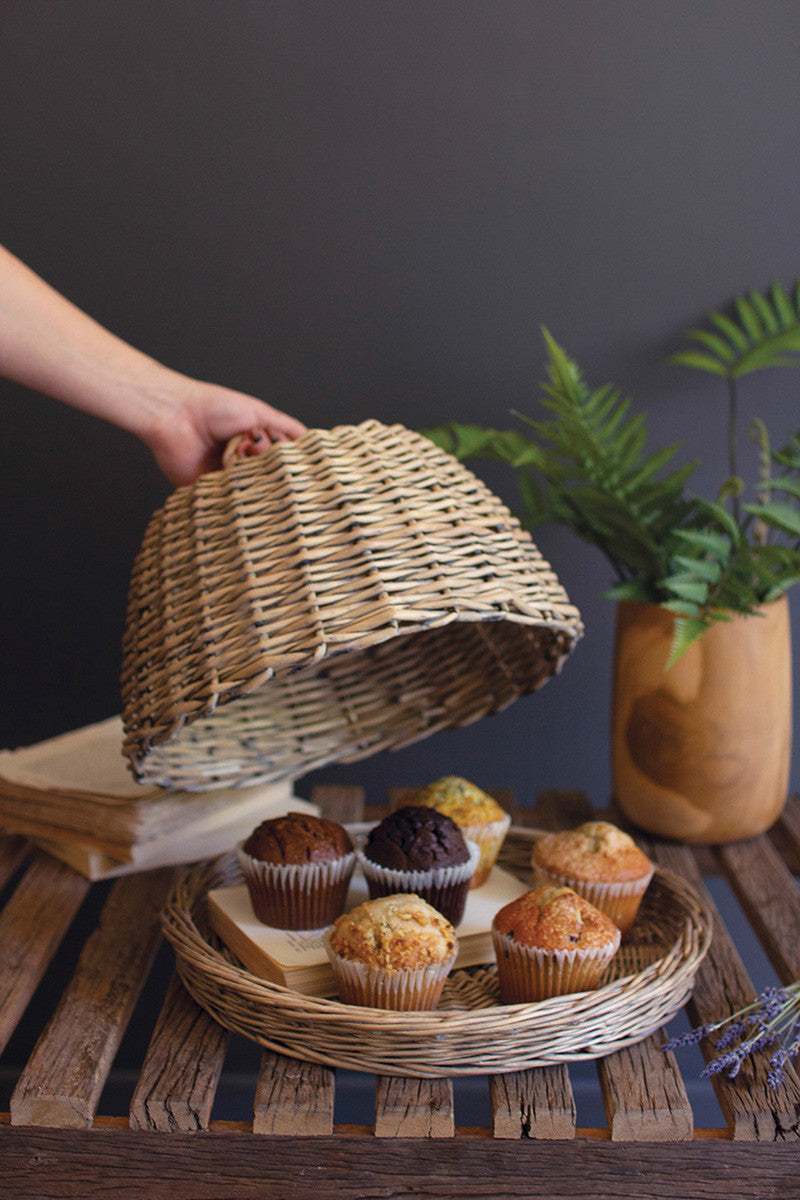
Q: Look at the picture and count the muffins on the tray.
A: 6